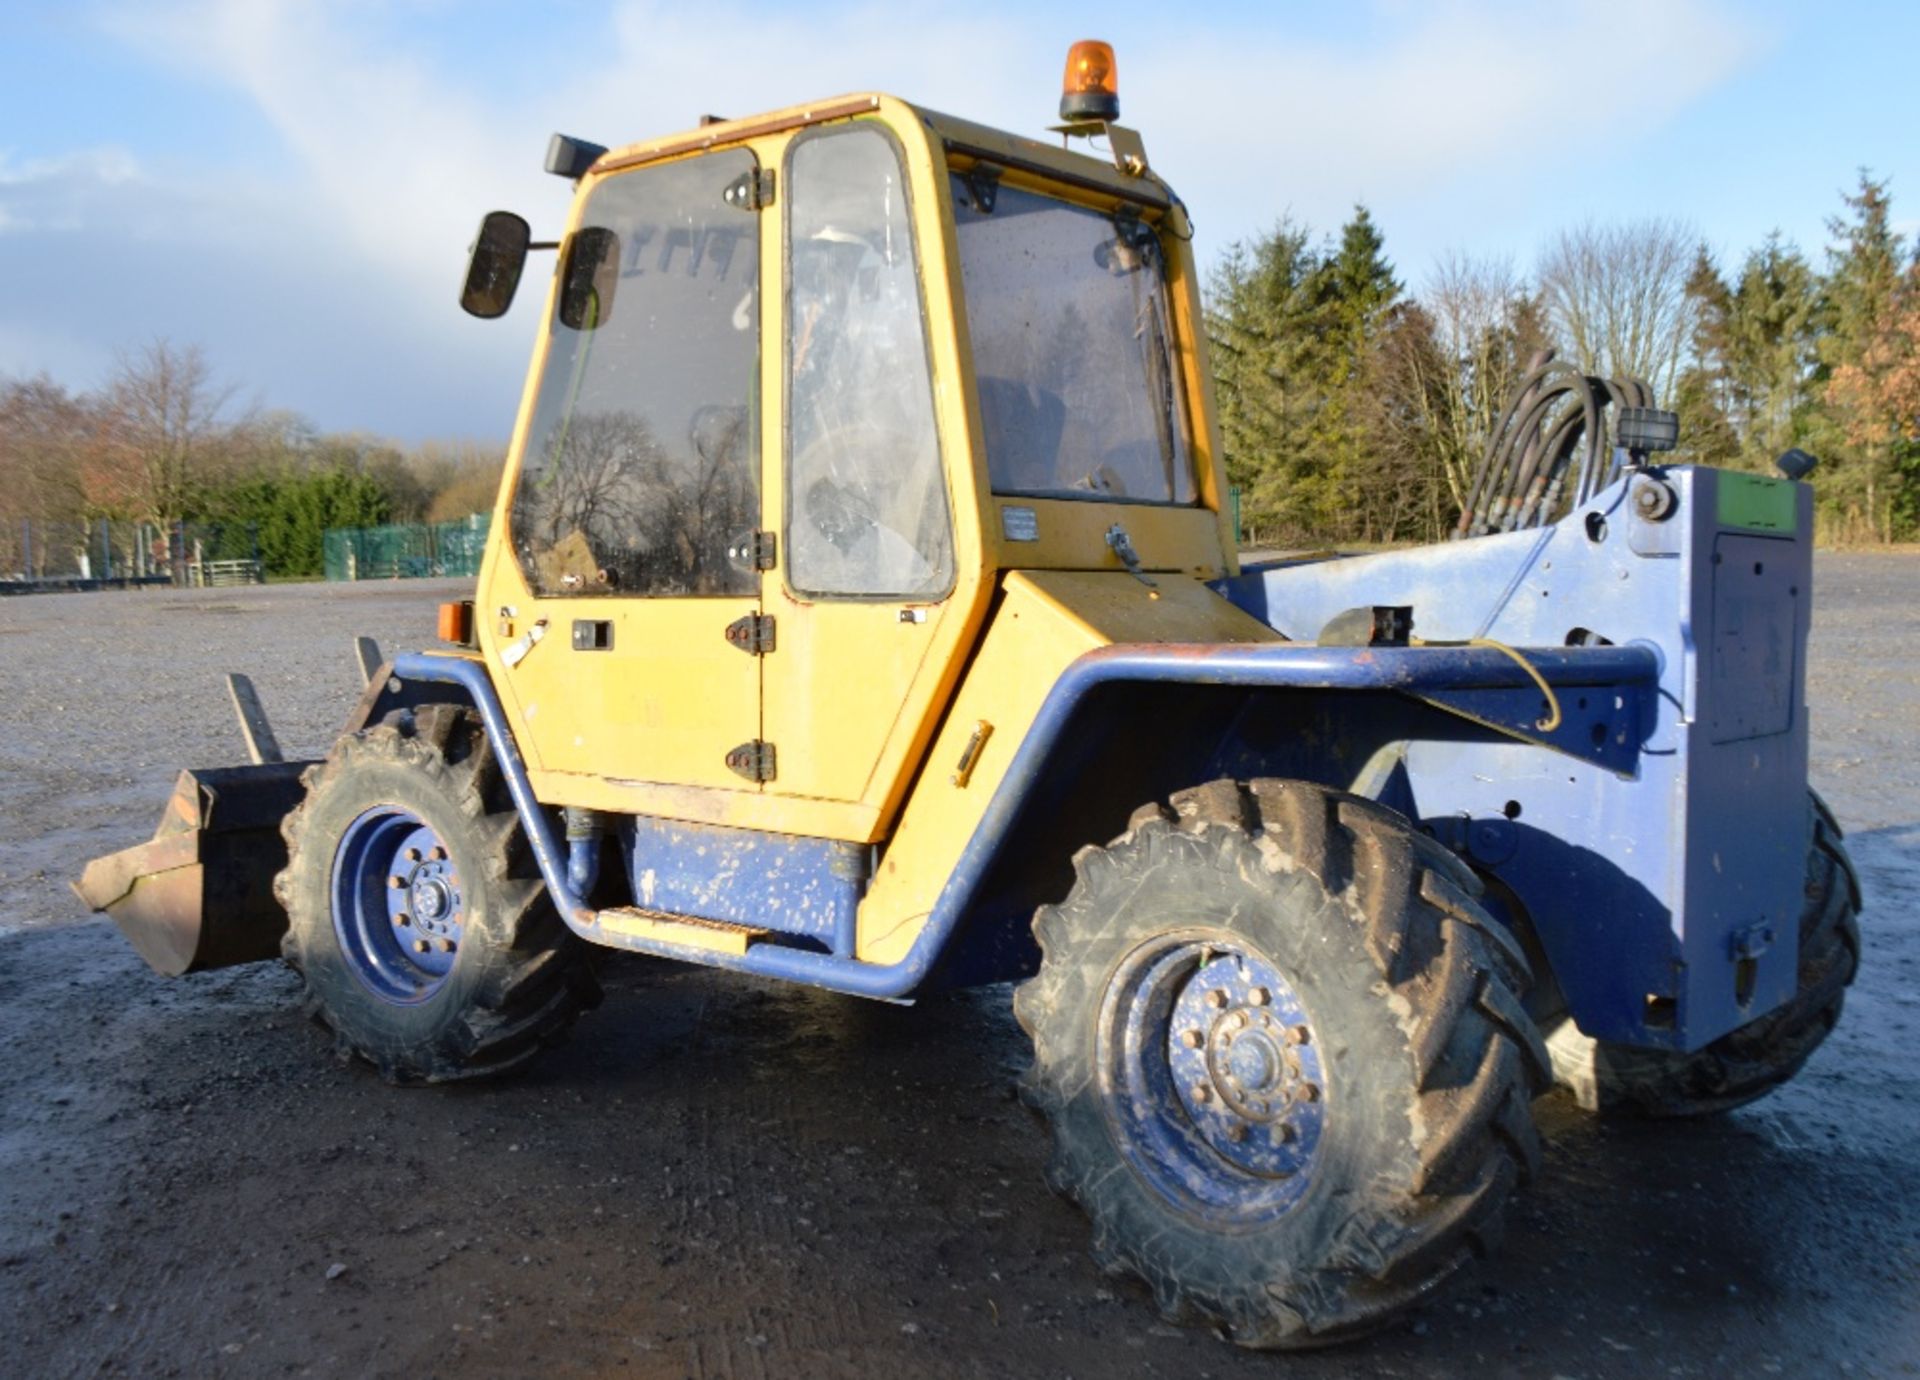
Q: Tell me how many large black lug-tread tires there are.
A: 3